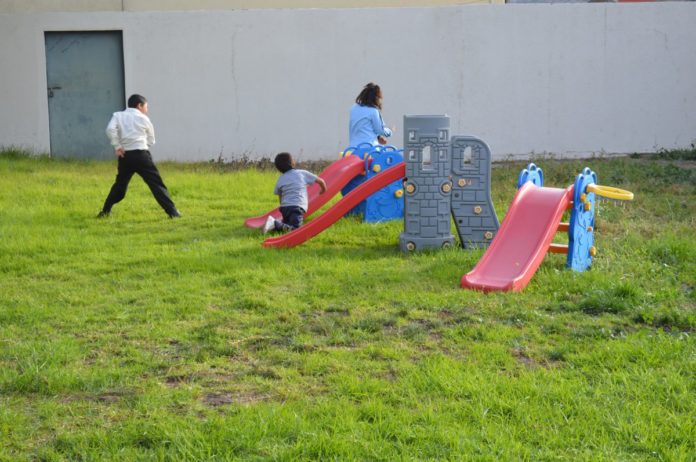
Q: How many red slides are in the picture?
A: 3